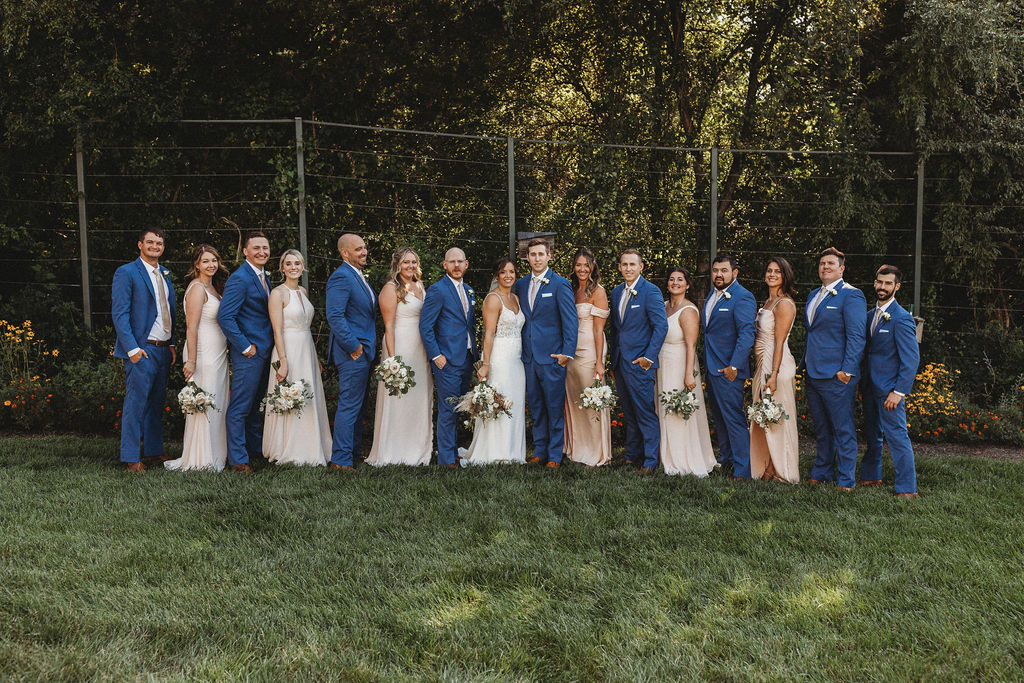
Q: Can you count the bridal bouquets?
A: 7